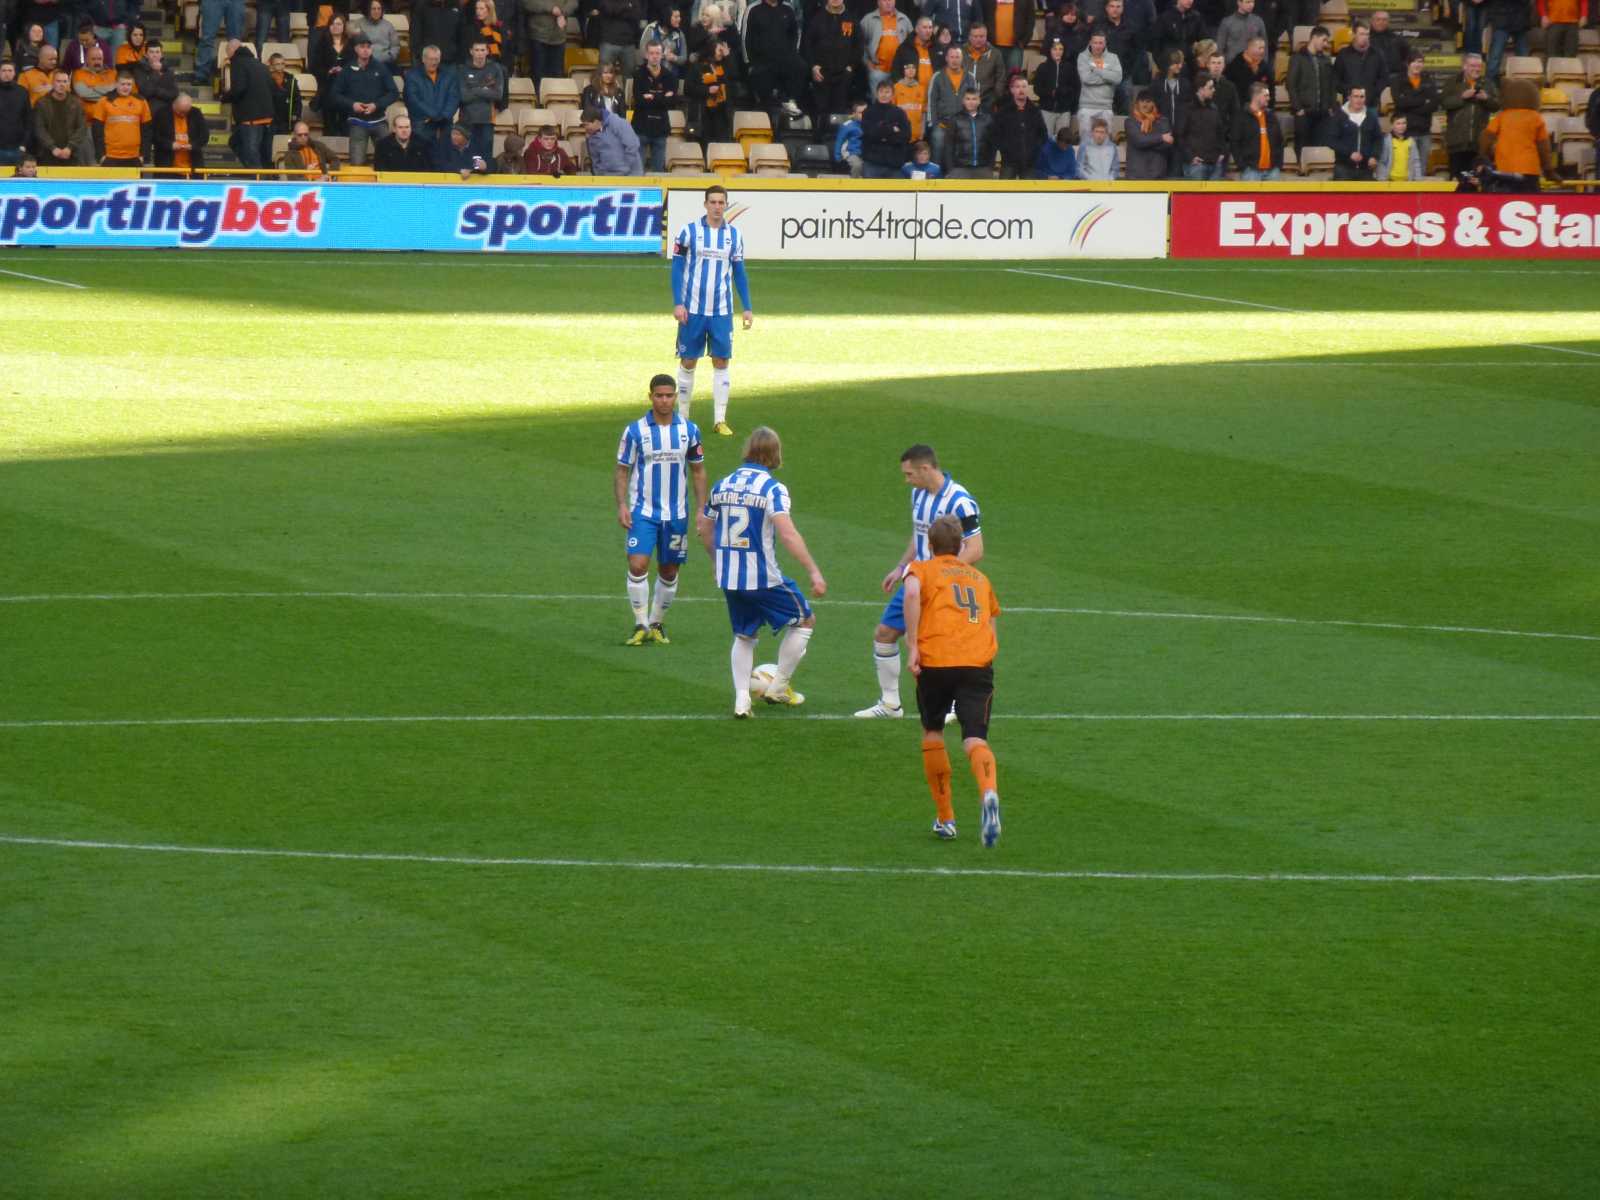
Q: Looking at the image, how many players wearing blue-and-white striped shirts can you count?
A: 4